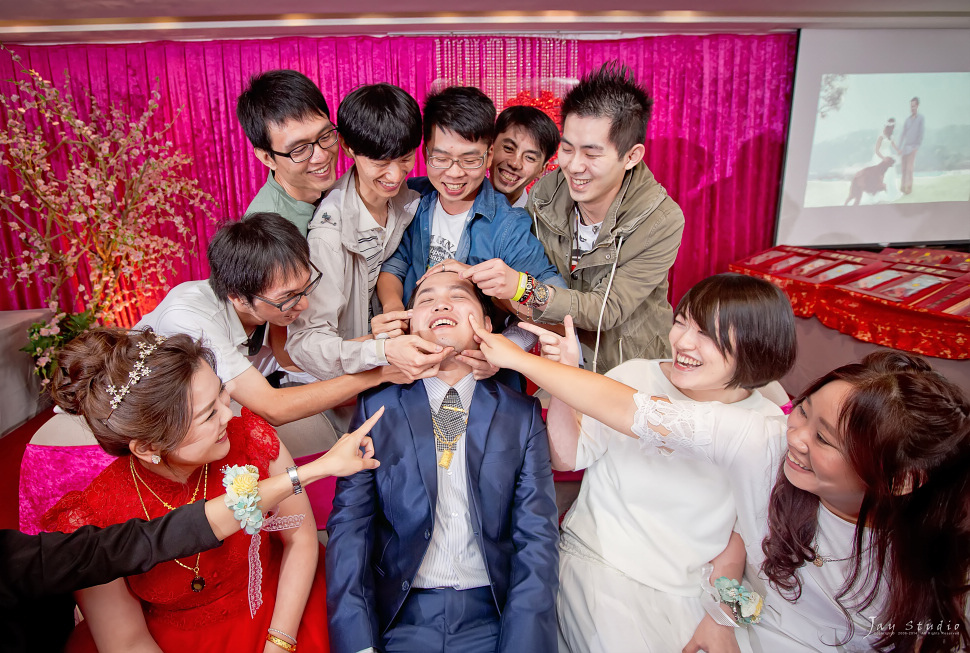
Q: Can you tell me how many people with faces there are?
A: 10